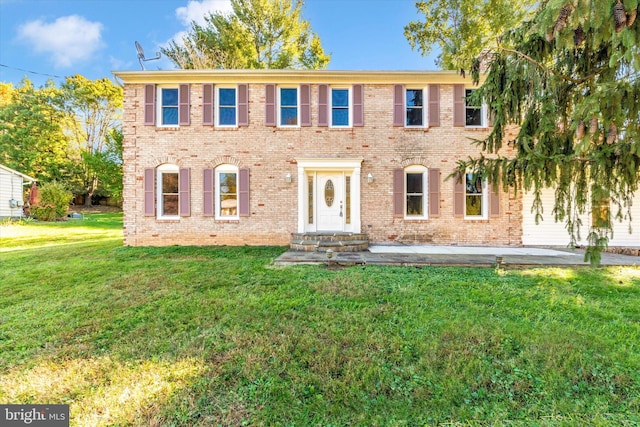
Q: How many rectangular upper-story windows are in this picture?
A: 6